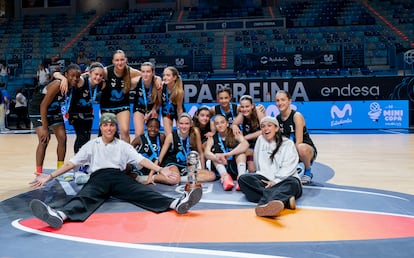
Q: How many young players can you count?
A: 12